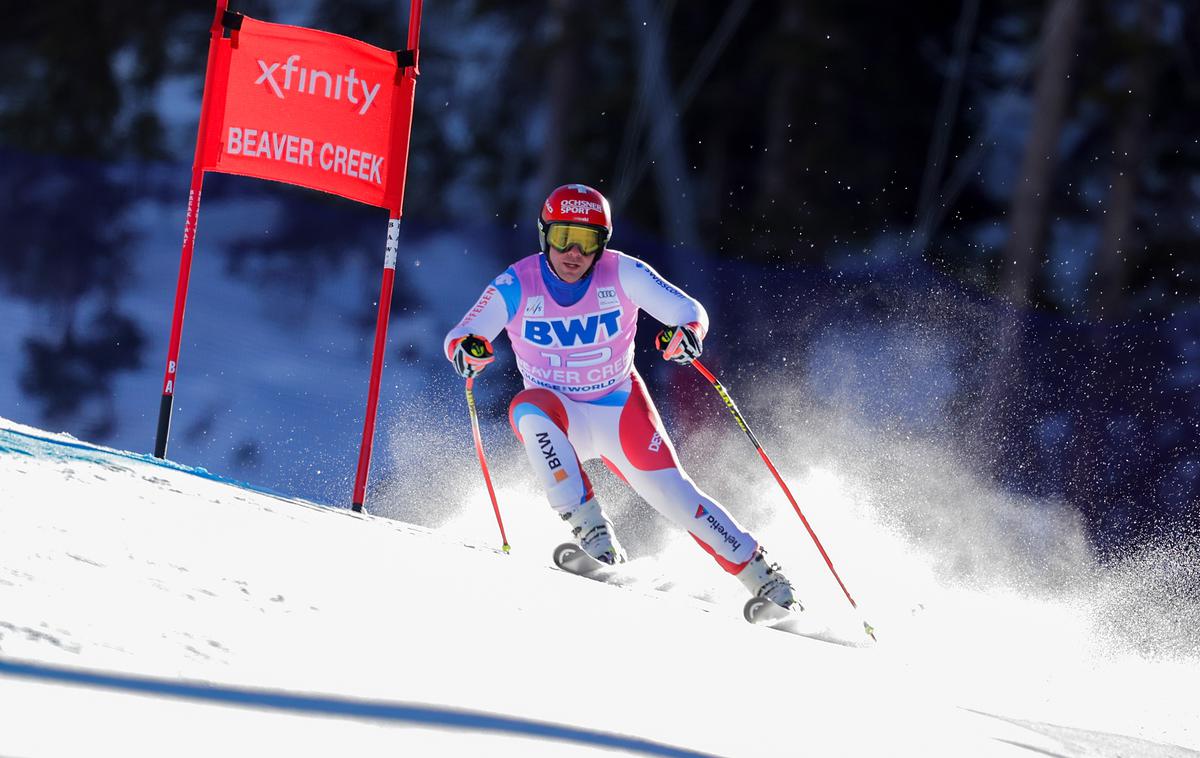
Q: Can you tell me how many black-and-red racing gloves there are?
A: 2